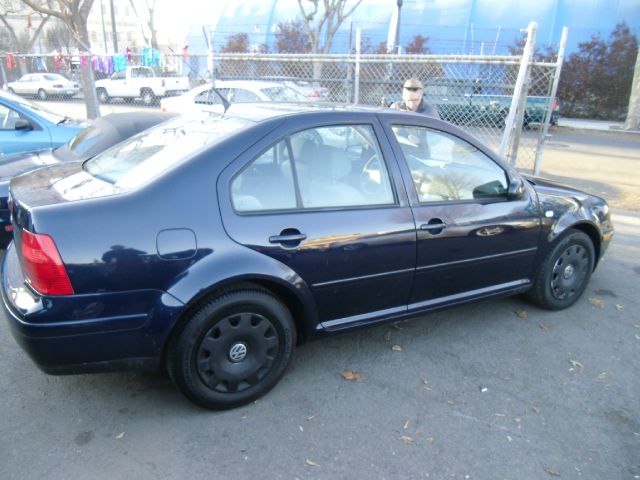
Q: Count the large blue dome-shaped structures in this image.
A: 1